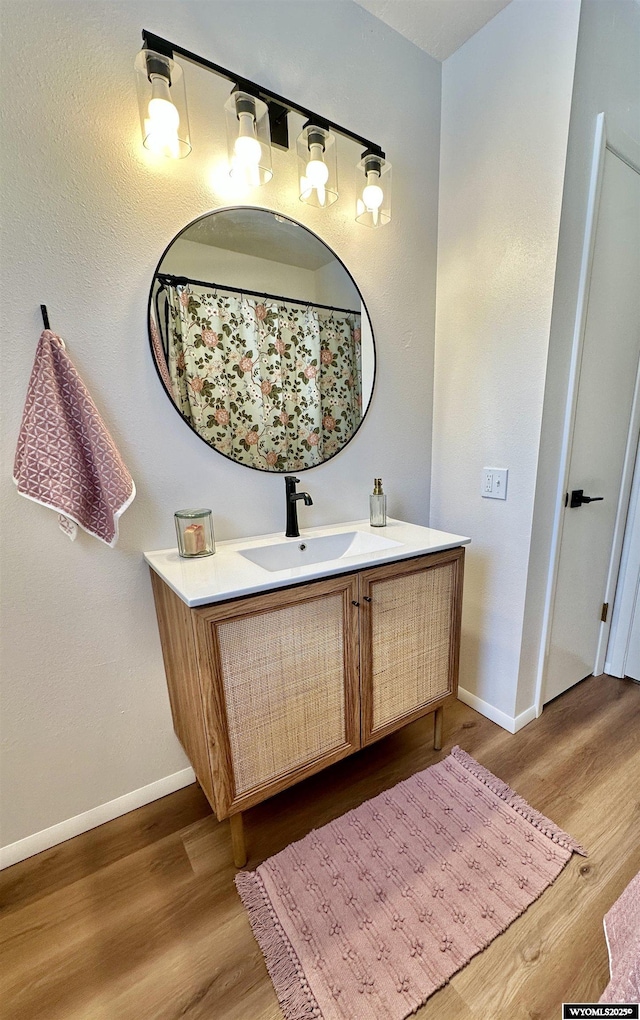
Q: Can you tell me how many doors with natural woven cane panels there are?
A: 2